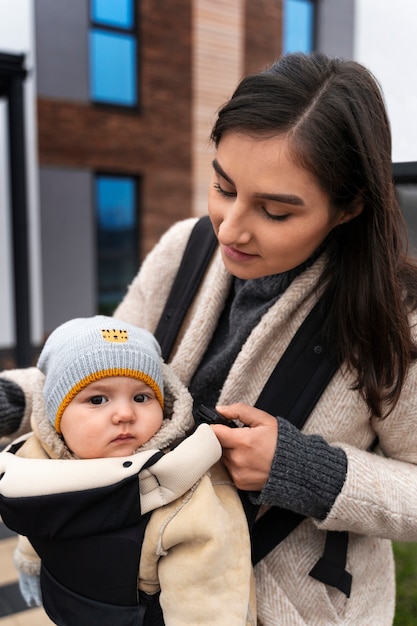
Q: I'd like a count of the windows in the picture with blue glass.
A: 3